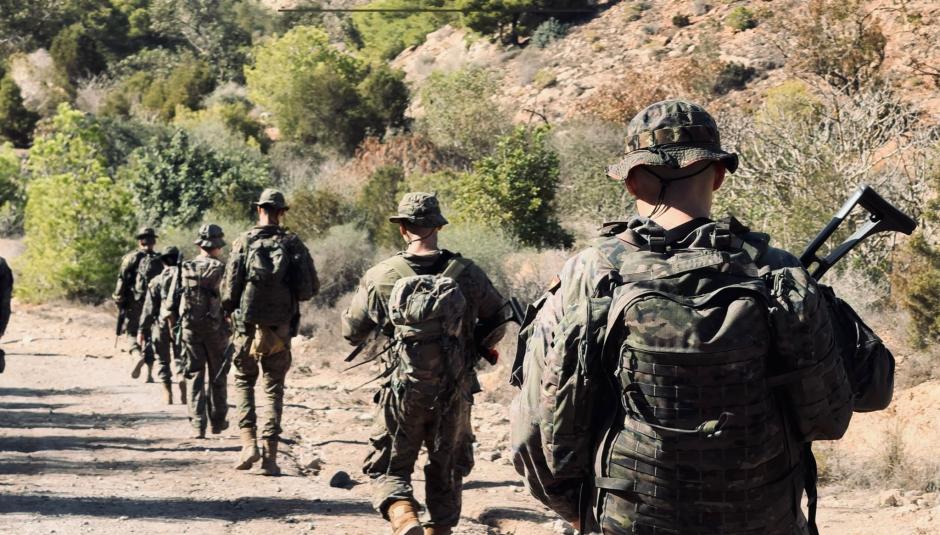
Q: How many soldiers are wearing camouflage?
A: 6